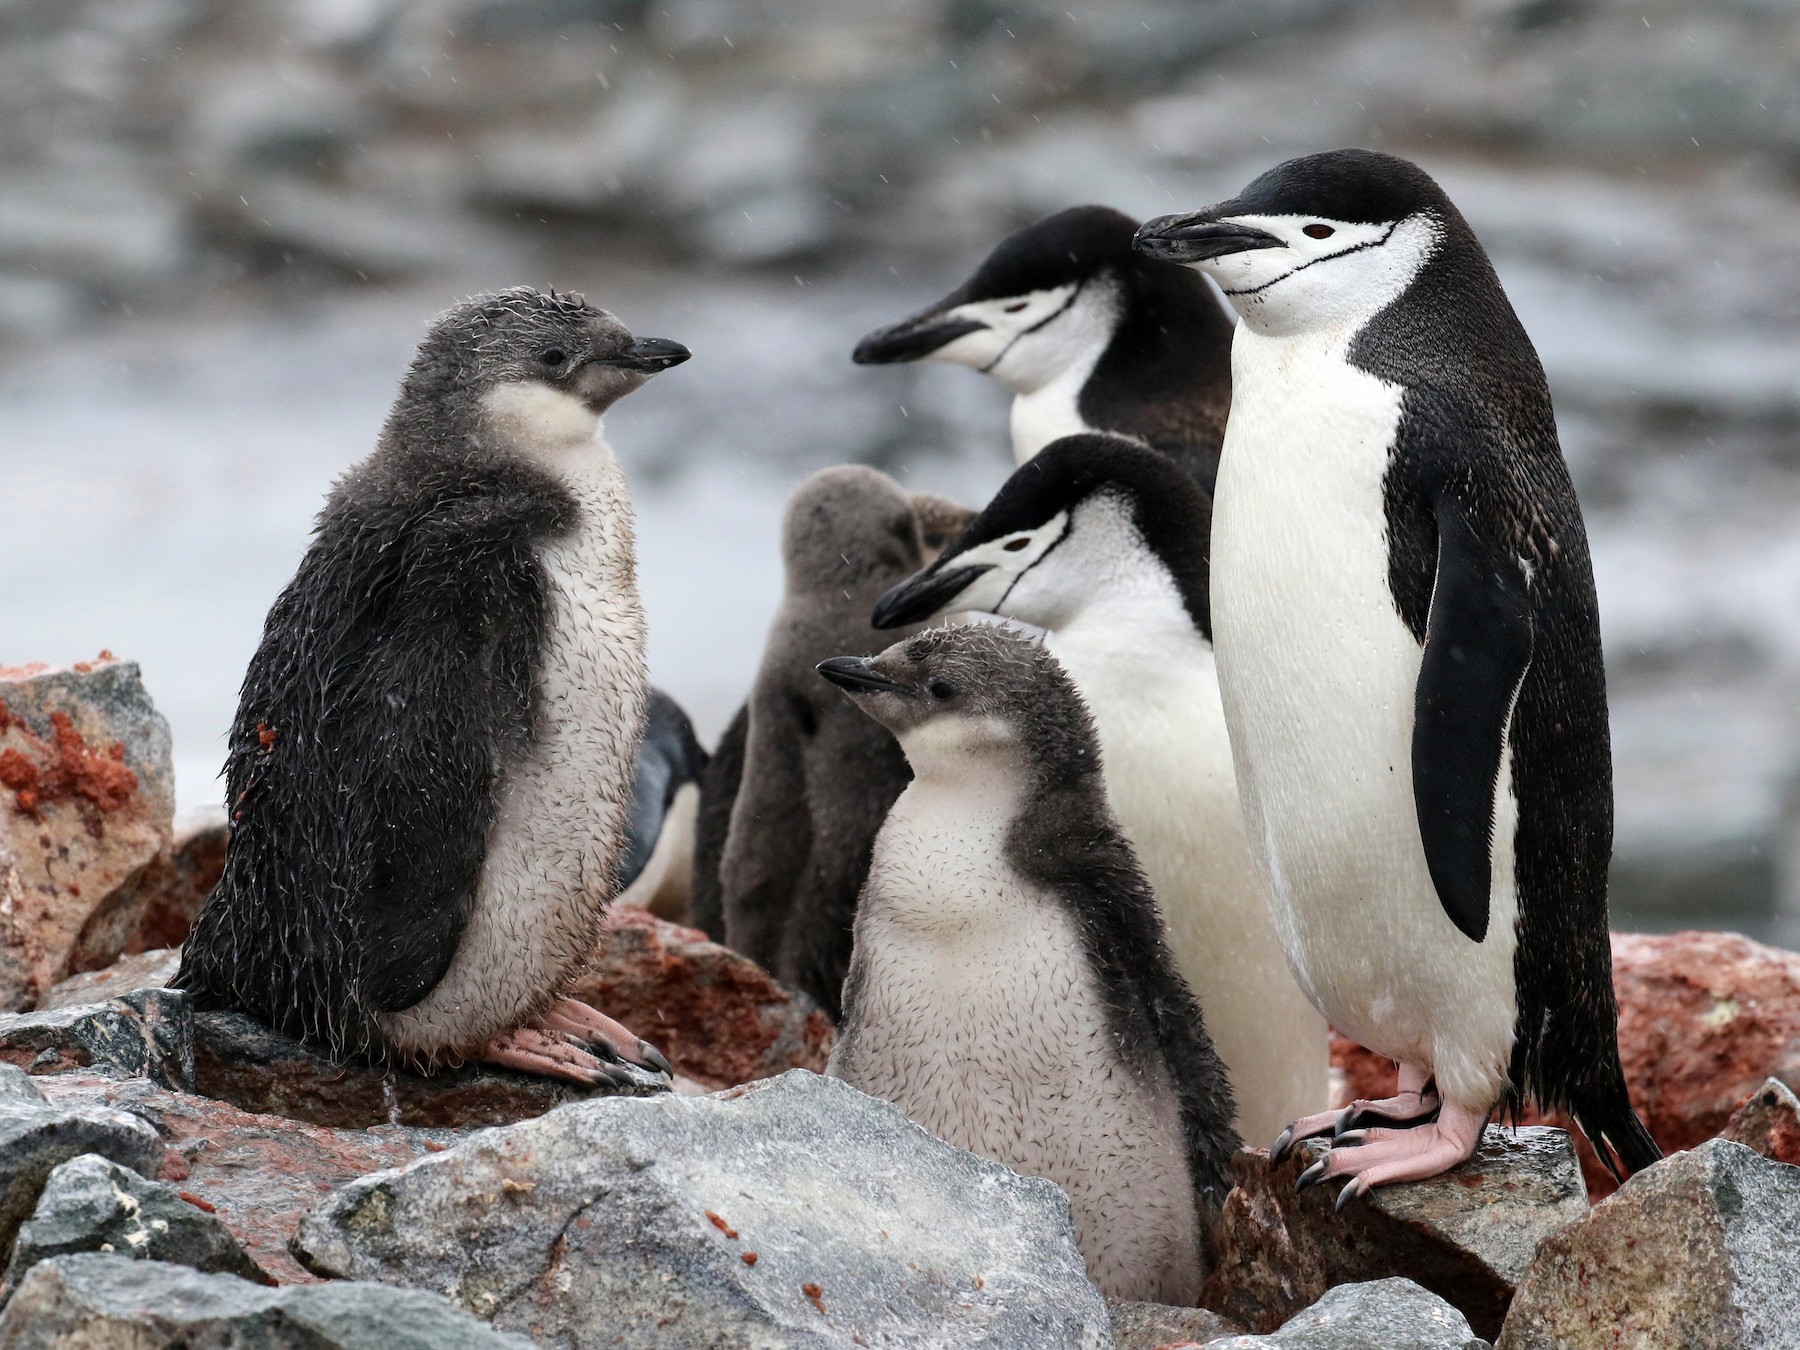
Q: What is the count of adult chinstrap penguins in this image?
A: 3